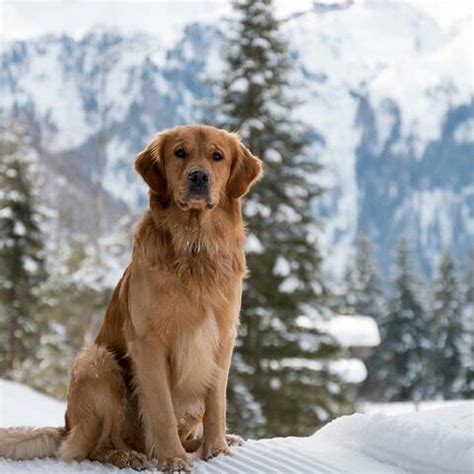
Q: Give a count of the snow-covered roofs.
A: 2